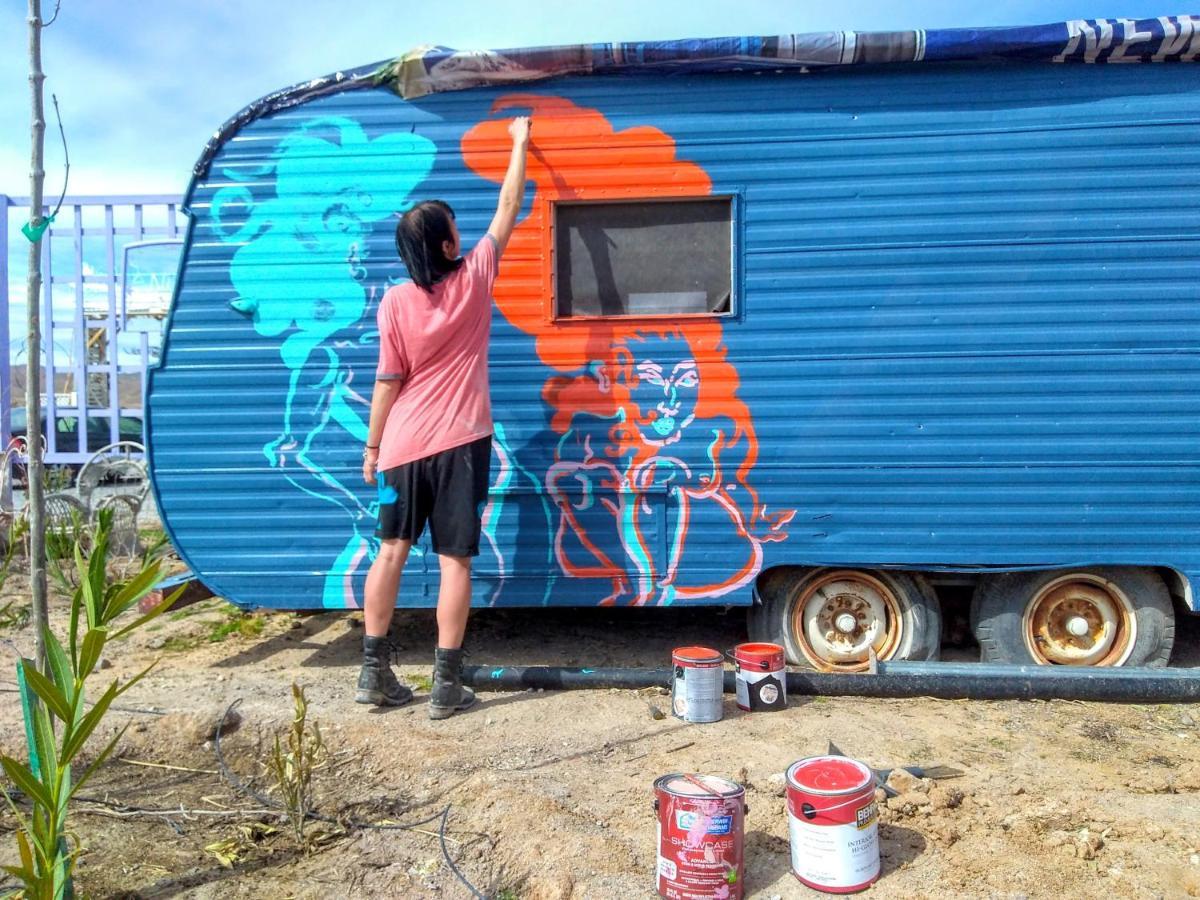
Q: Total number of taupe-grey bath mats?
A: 0